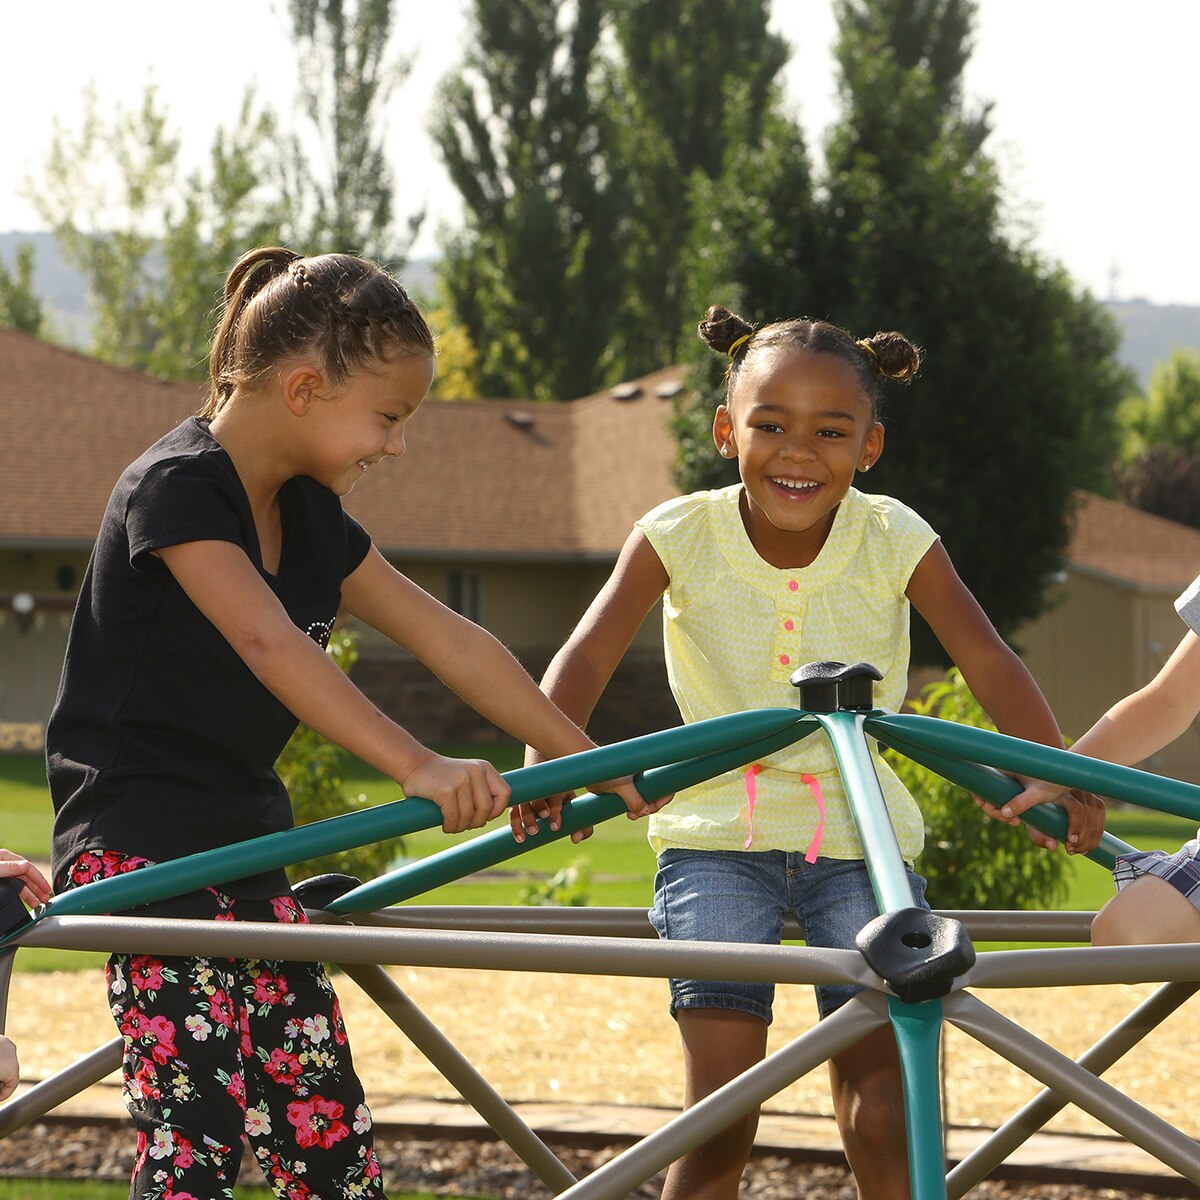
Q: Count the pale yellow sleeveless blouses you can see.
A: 1